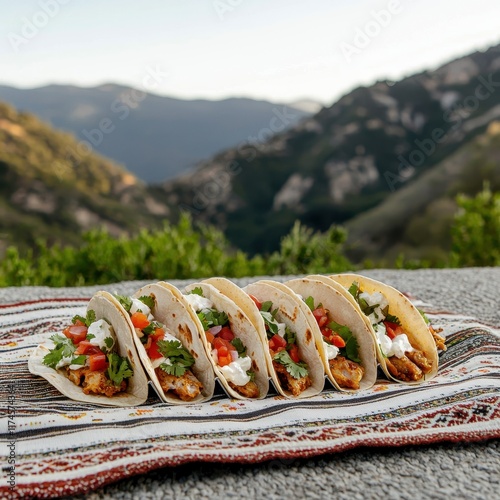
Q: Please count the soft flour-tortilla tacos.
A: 6